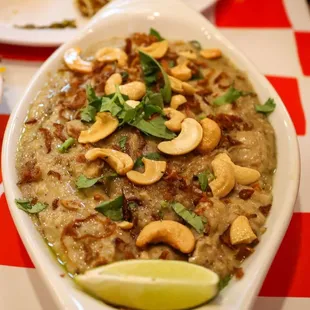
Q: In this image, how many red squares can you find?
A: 7